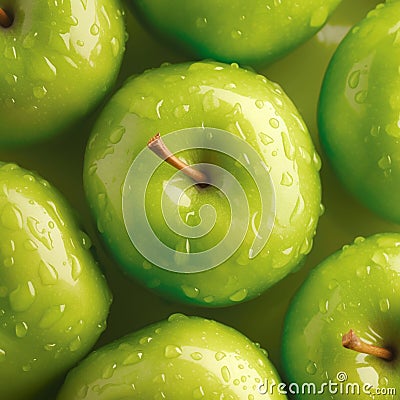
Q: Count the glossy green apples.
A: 7